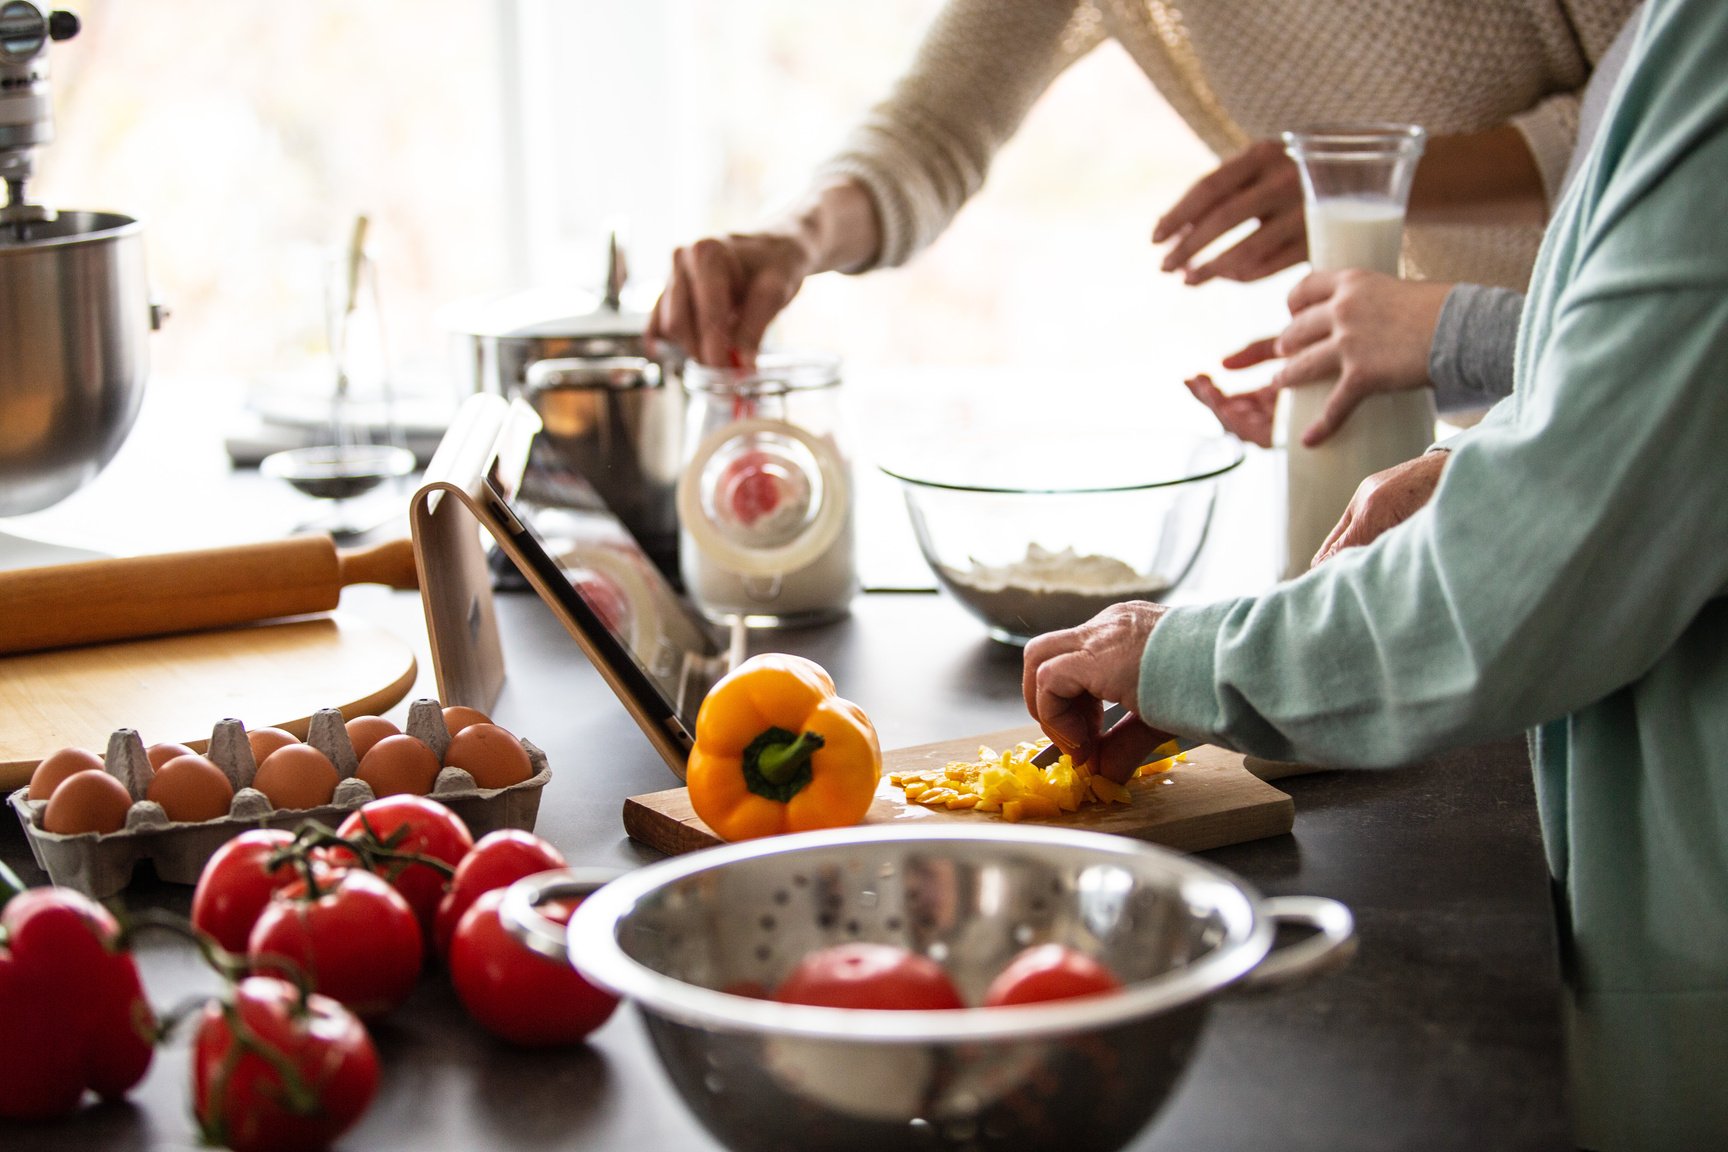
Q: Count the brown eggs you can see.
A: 10